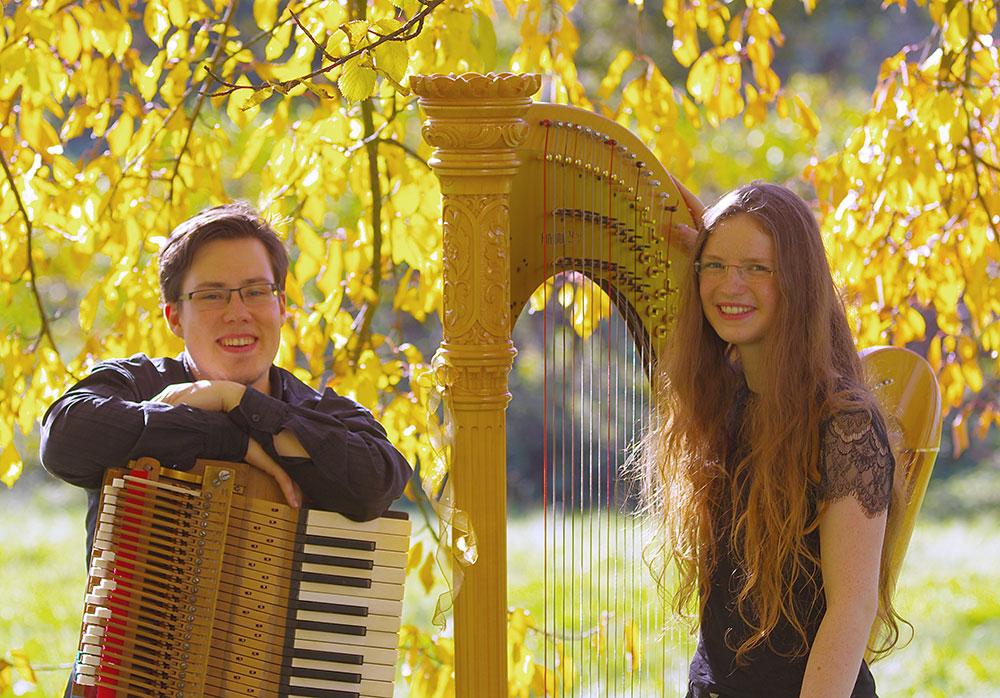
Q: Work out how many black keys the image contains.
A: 8